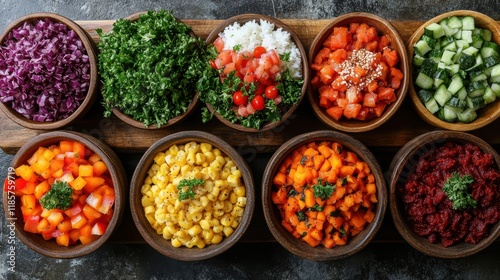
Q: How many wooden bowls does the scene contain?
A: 9